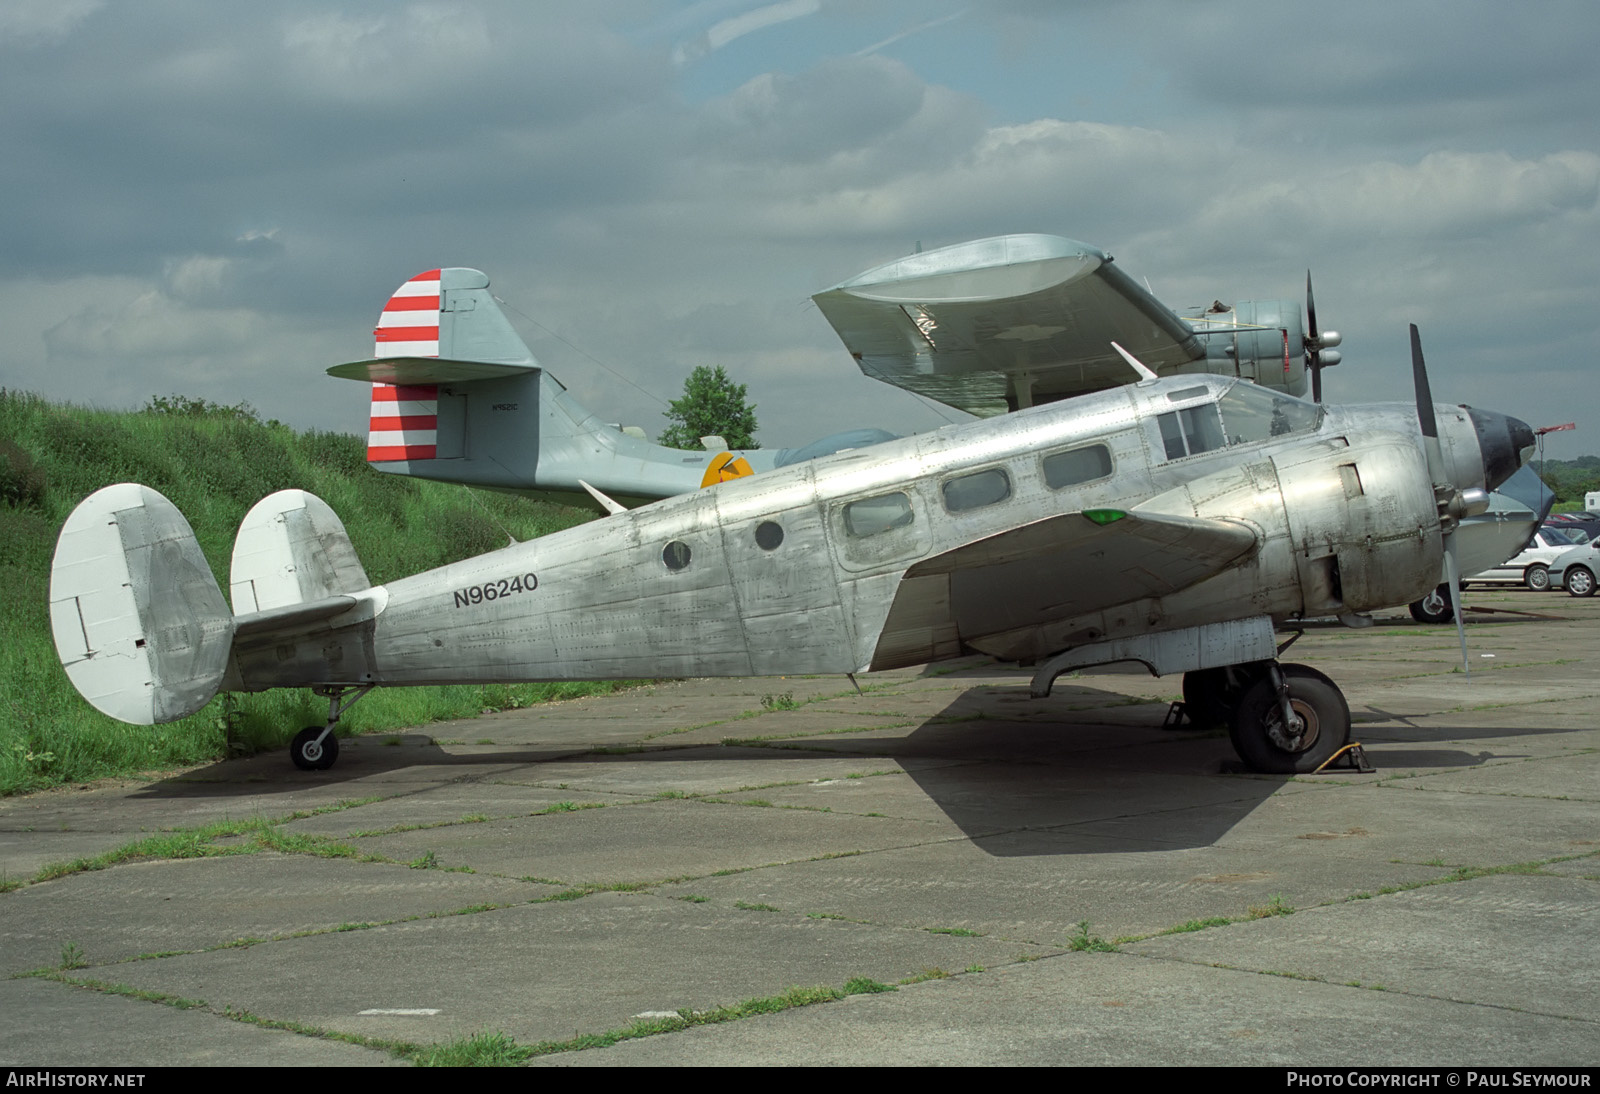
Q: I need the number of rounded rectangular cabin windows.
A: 3